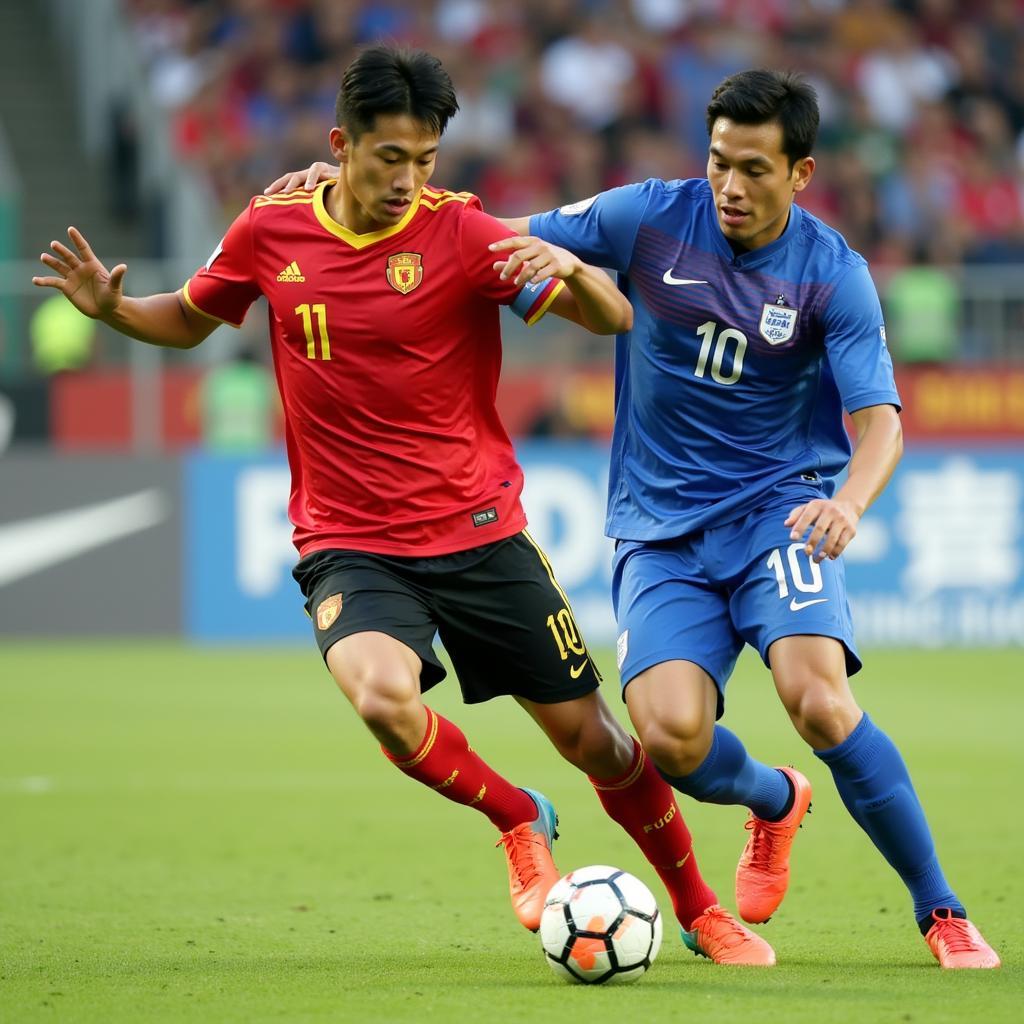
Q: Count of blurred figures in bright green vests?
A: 3